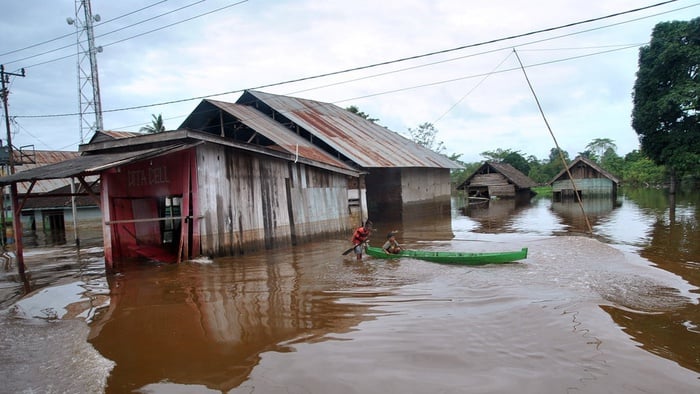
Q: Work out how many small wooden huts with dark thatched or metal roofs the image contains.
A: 2